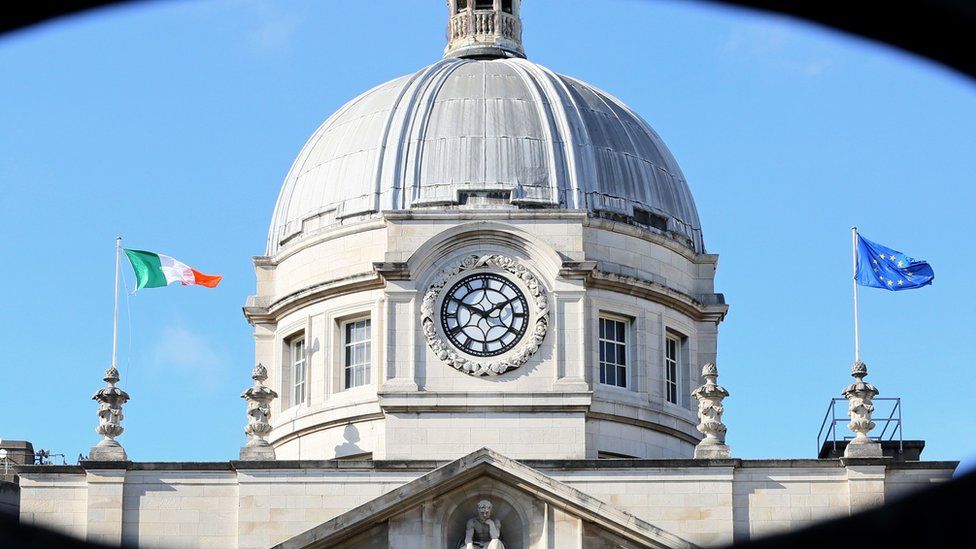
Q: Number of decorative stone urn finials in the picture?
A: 4